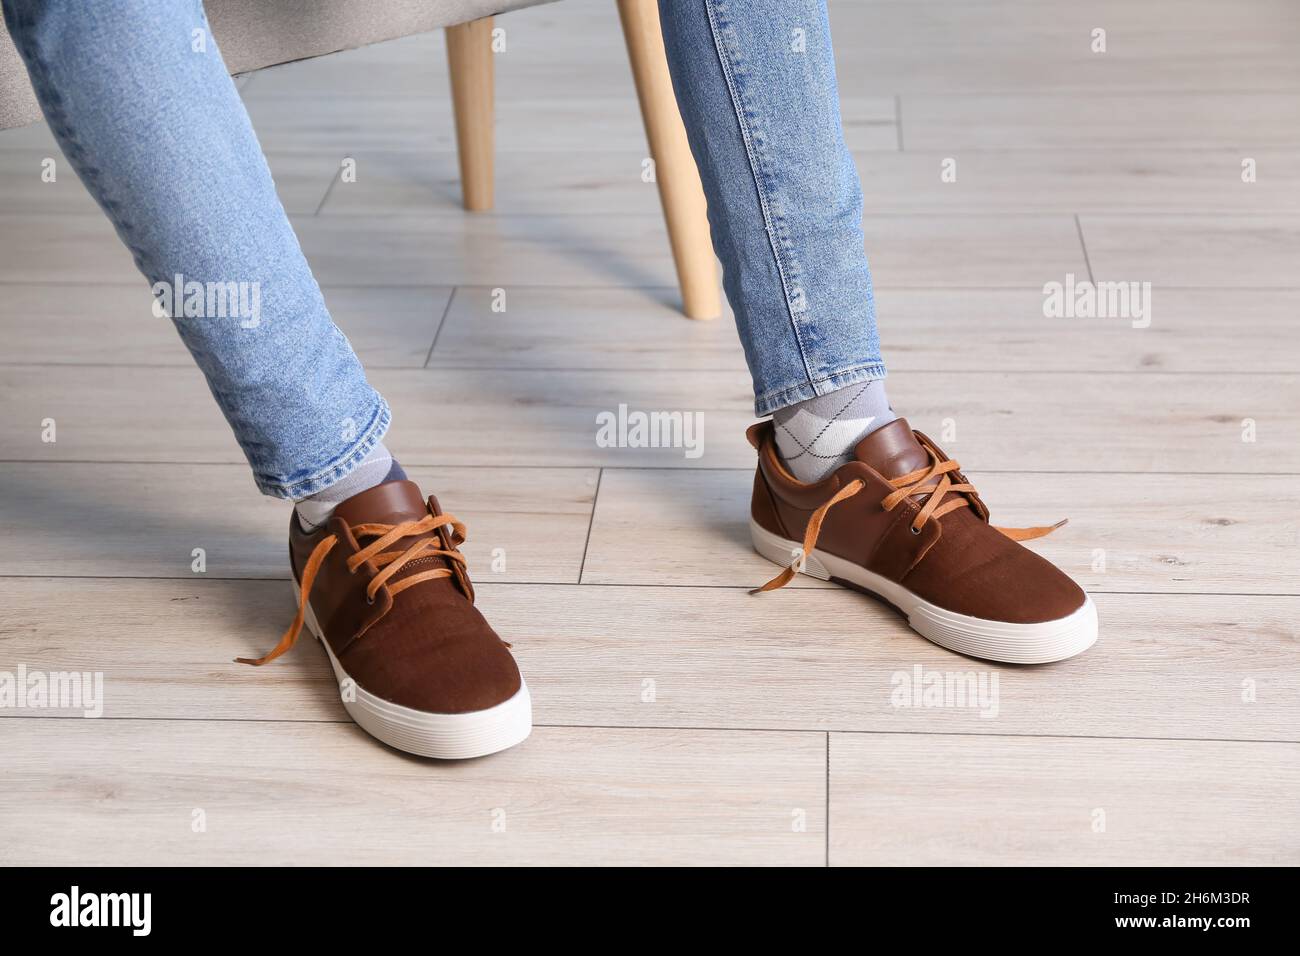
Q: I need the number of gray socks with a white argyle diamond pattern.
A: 2